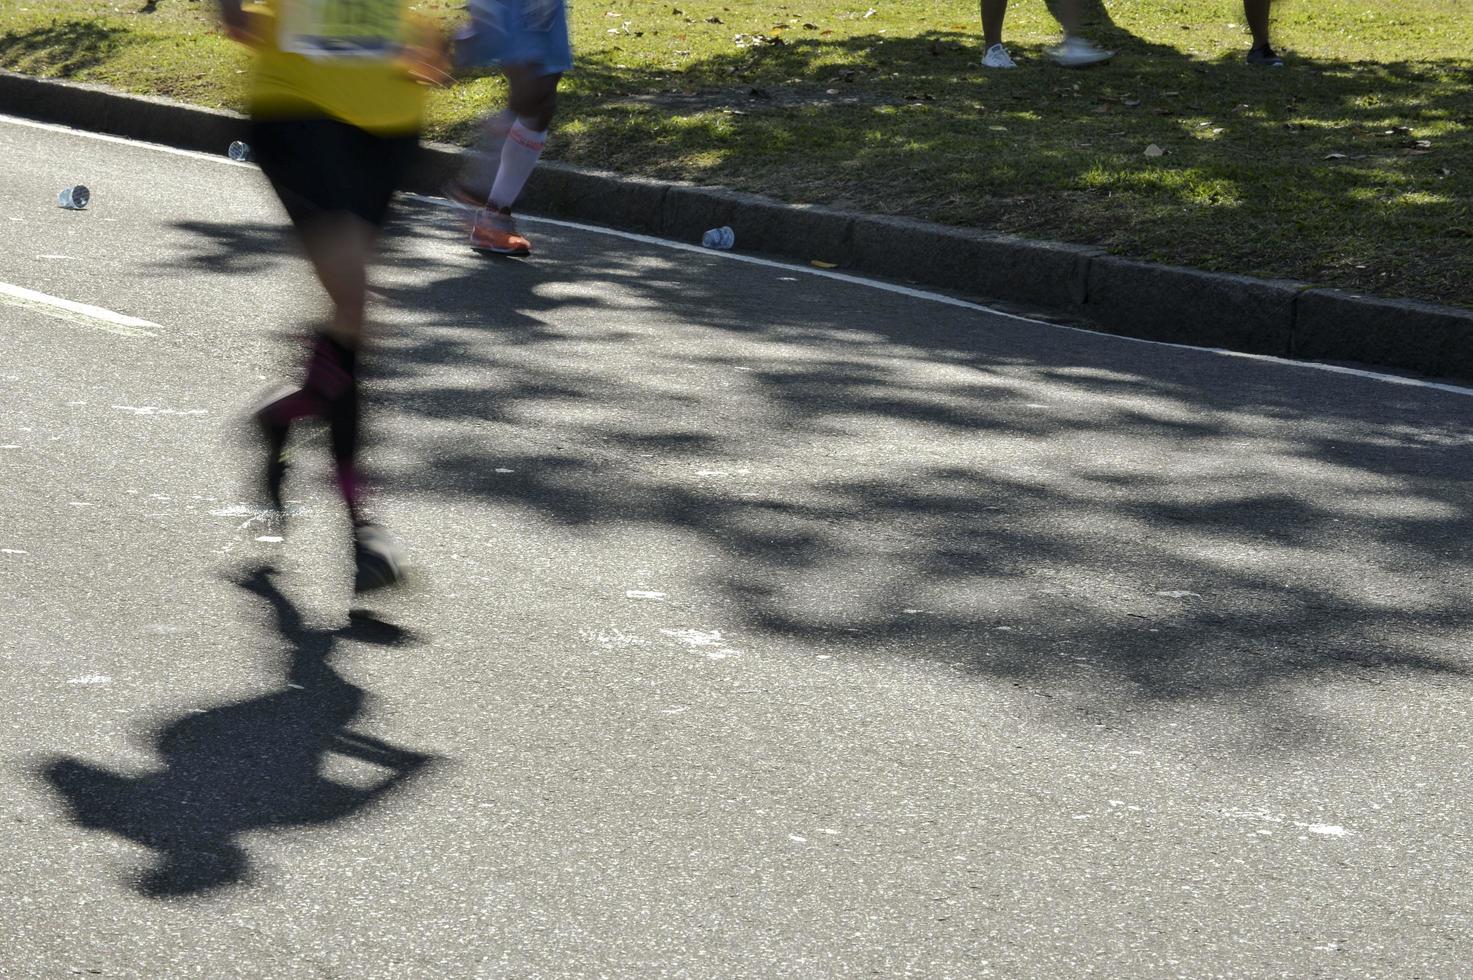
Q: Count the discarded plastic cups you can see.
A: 3